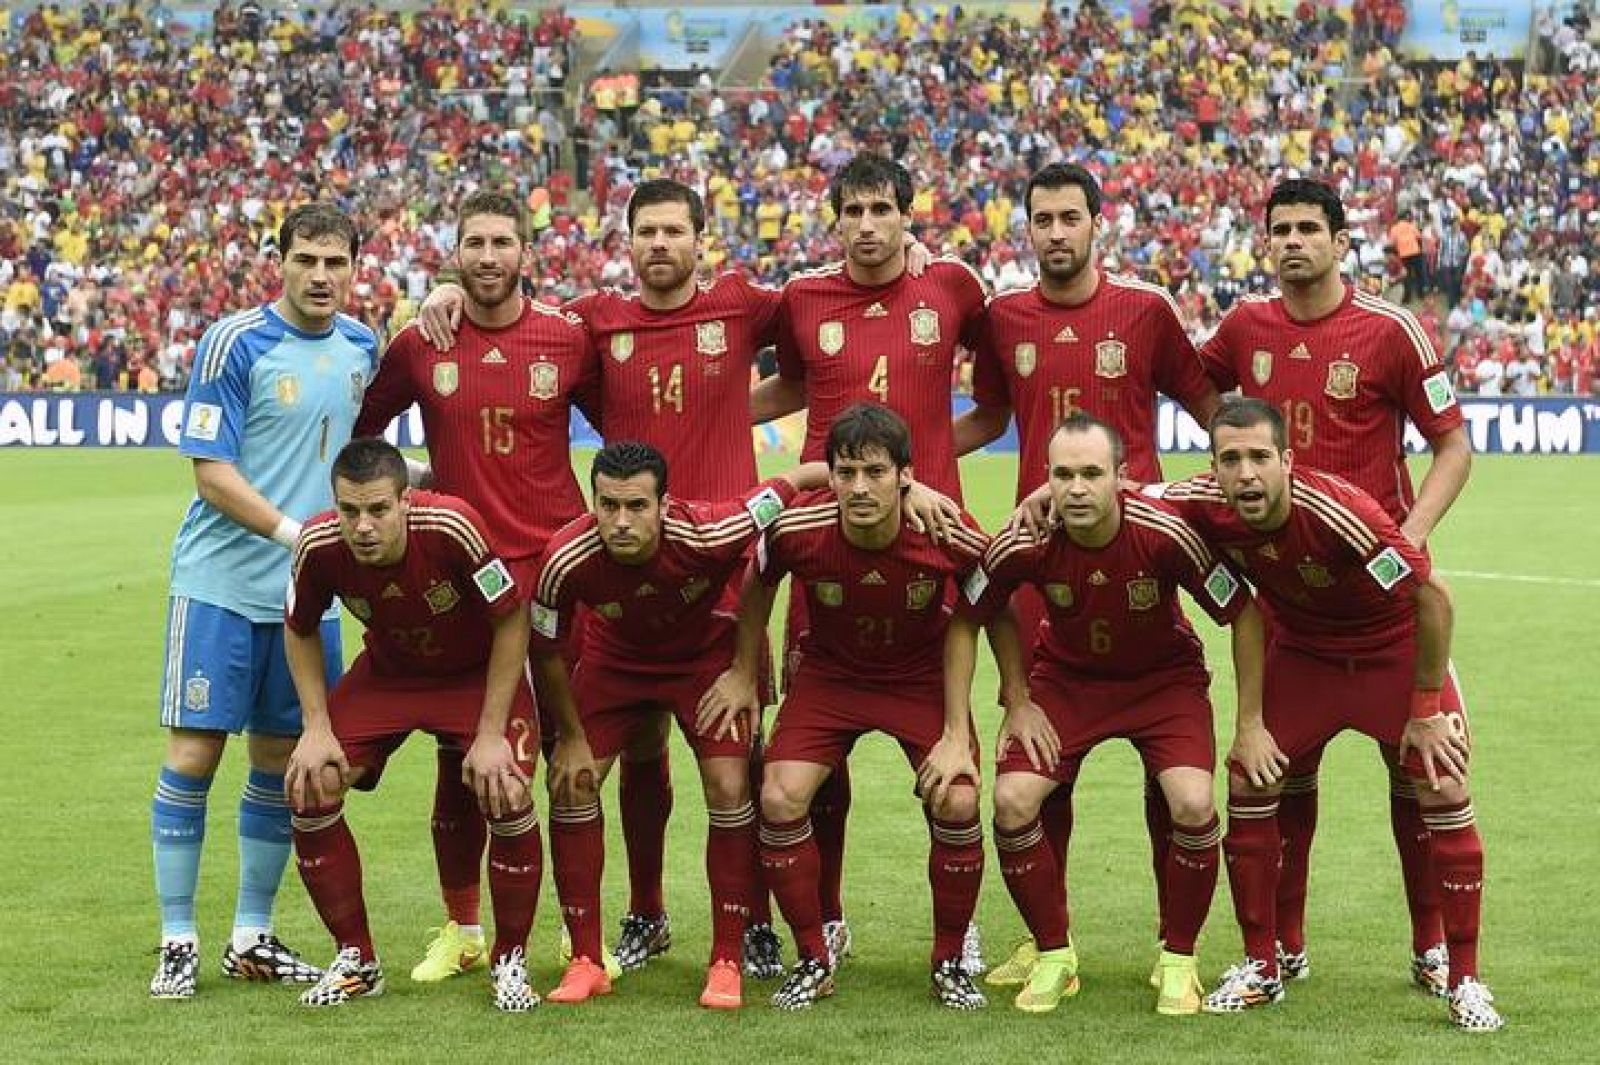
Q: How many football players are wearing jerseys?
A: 11